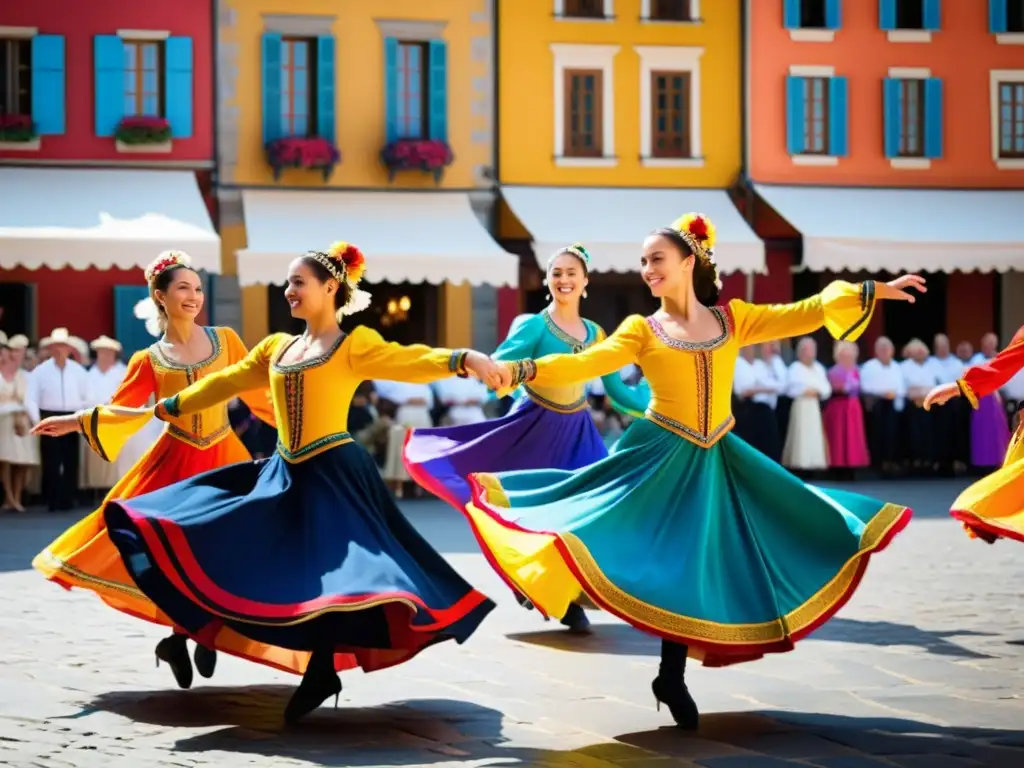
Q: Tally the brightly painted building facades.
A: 4